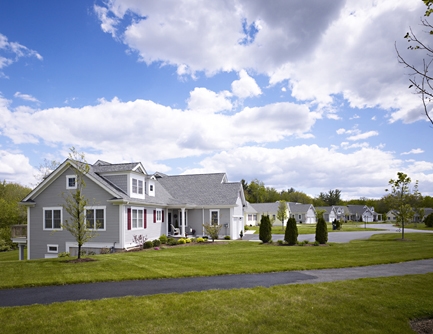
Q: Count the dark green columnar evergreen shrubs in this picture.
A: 3